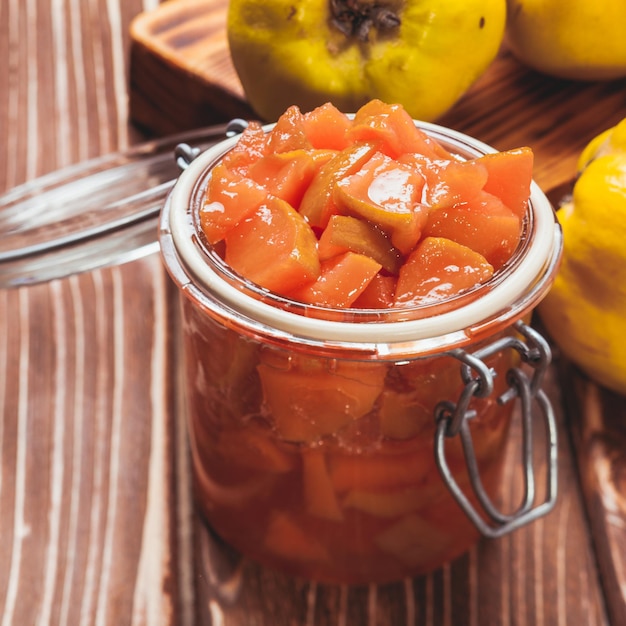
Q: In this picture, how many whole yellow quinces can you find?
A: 3